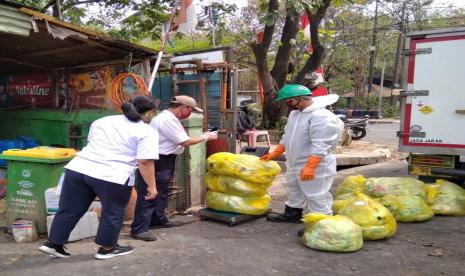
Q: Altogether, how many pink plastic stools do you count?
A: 1